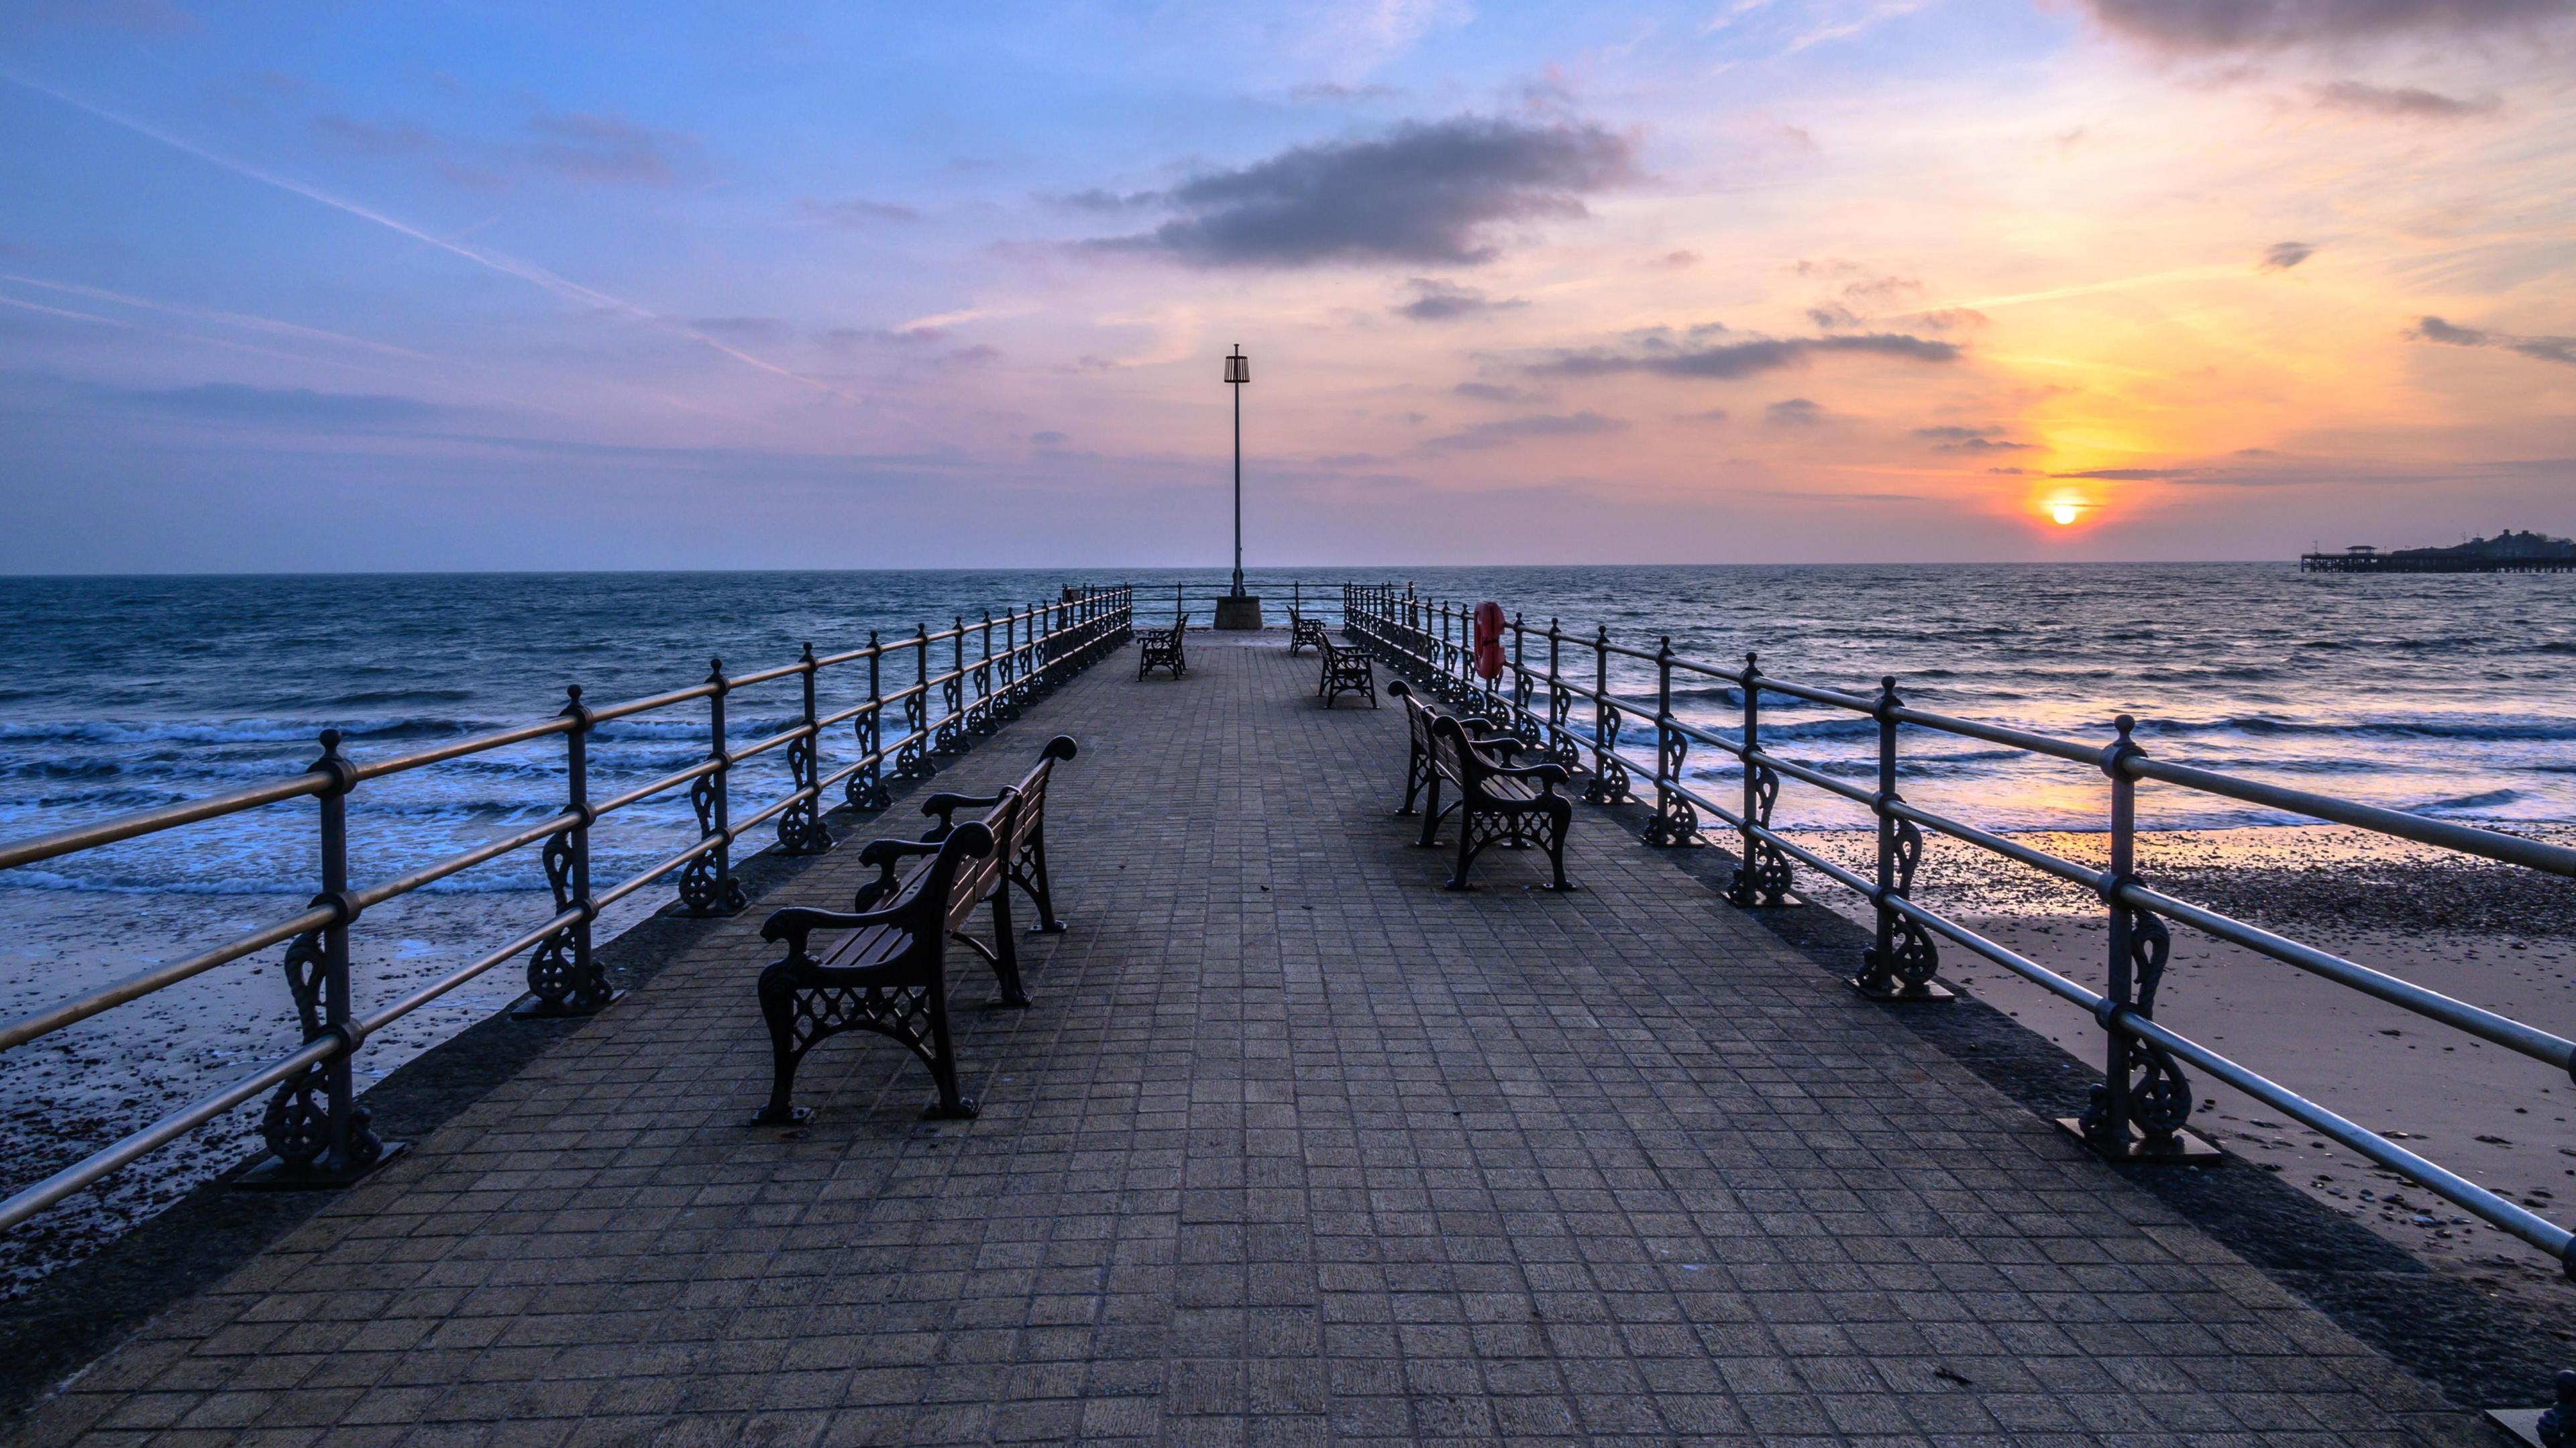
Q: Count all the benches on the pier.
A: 5